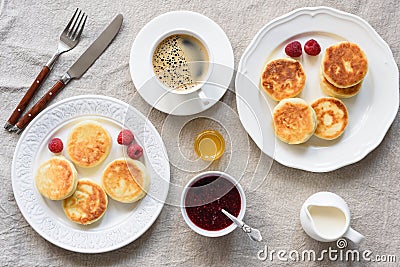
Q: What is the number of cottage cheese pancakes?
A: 9